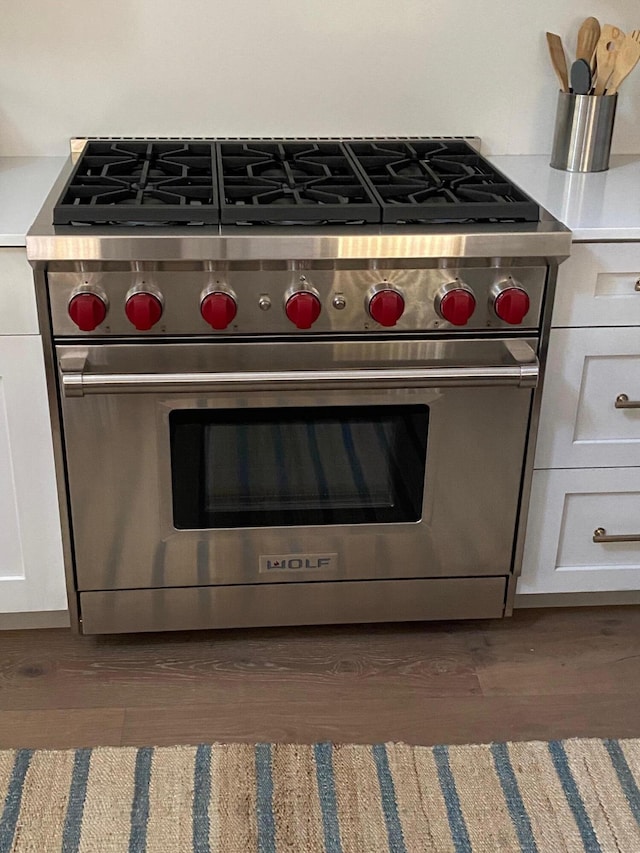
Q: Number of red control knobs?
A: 7